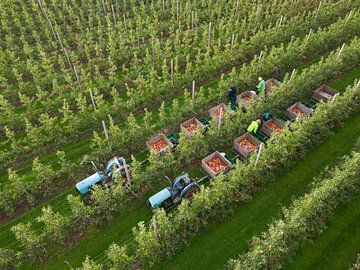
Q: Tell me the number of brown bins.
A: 10